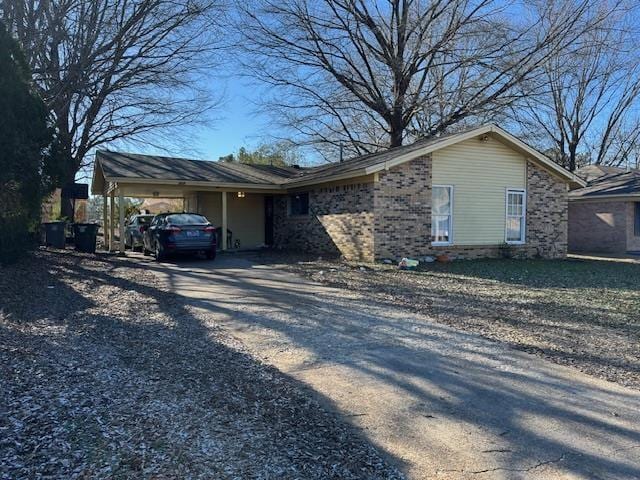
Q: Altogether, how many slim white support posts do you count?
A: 4